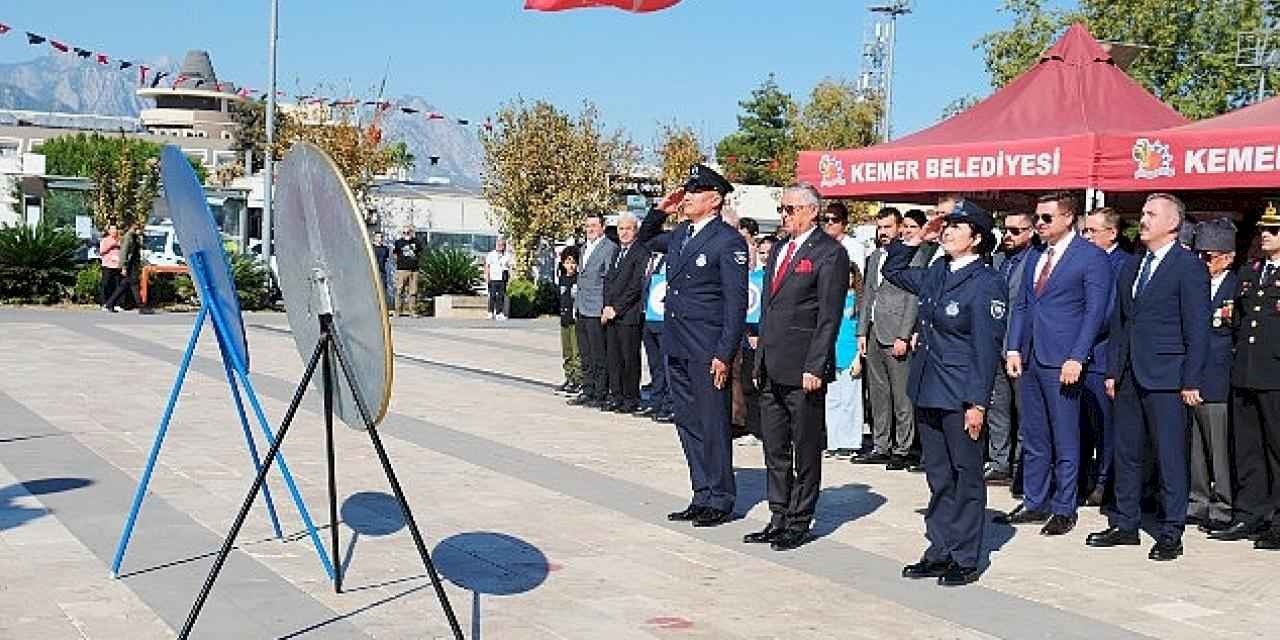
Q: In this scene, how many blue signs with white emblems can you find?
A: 2